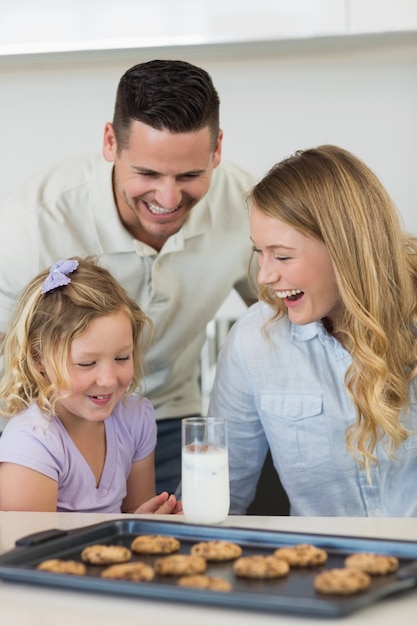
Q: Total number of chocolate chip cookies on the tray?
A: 11